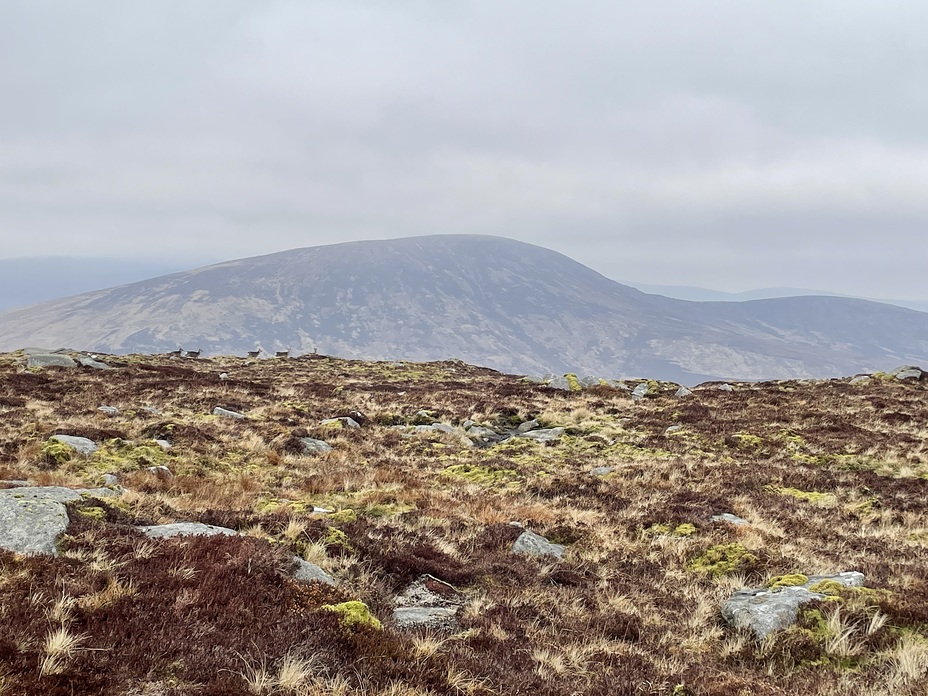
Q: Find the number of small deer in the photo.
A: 5